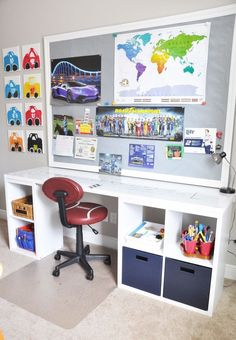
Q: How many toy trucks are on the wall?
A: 8